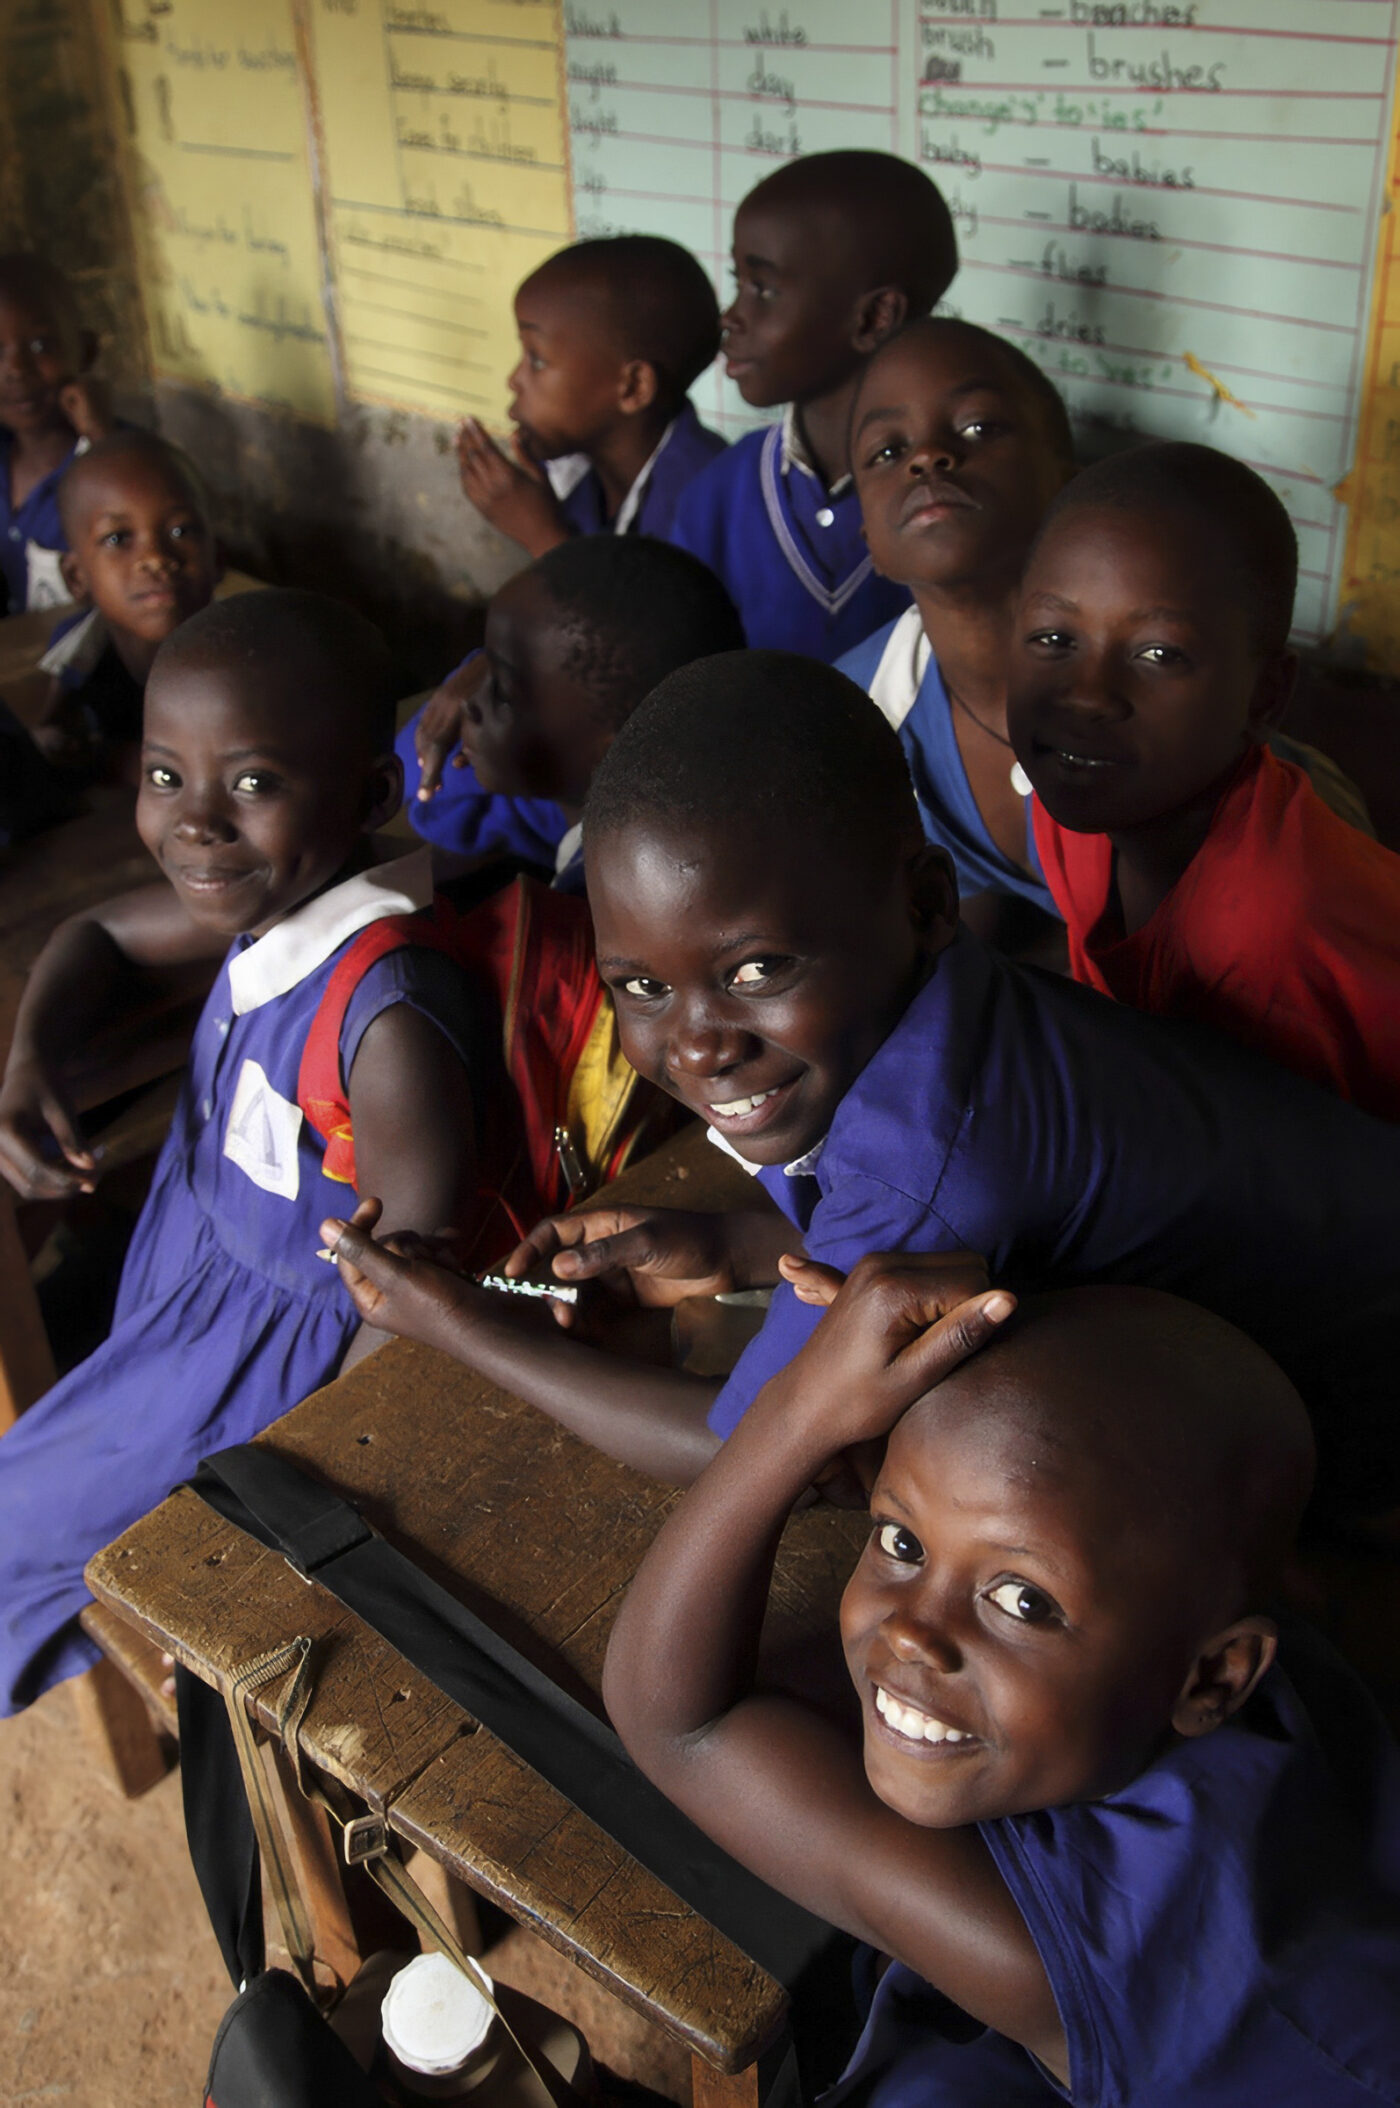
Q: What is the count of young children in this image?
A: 10